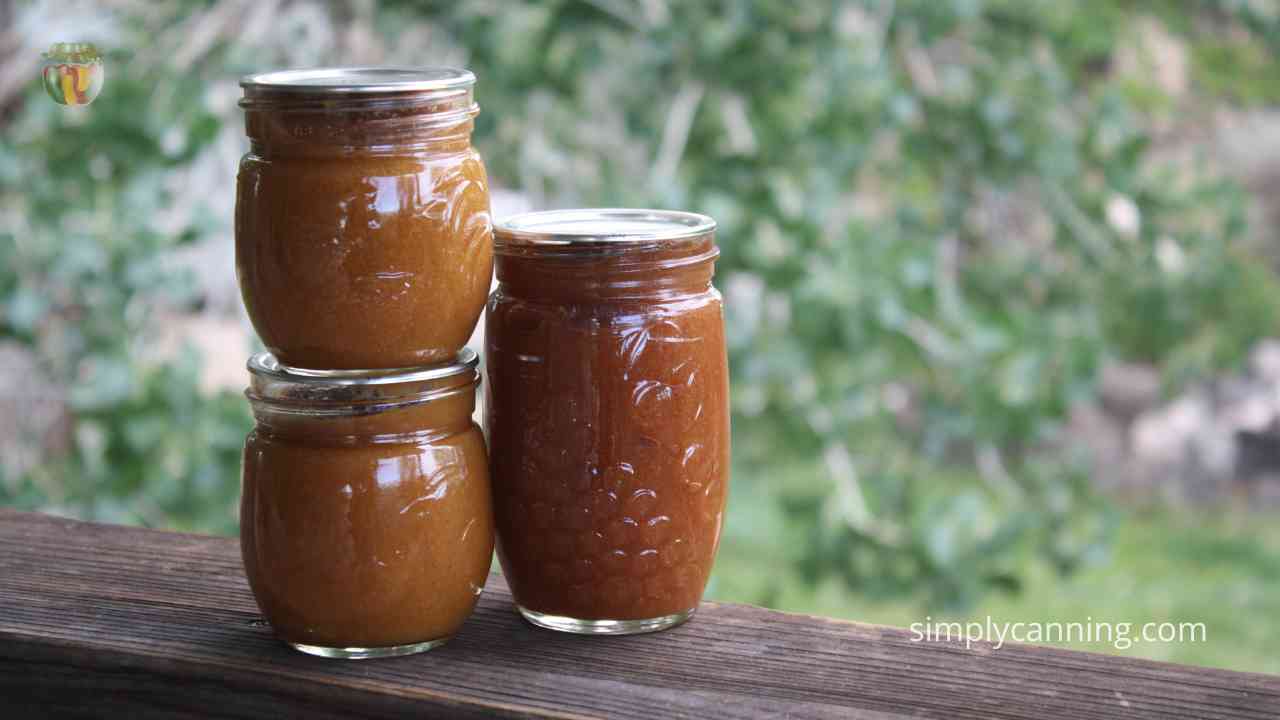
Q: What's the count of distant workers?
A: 0